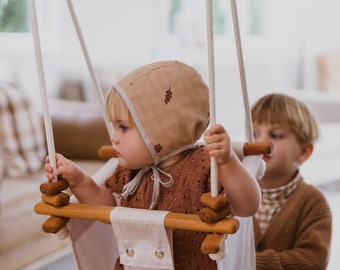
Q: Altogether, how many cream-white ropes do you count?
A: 4